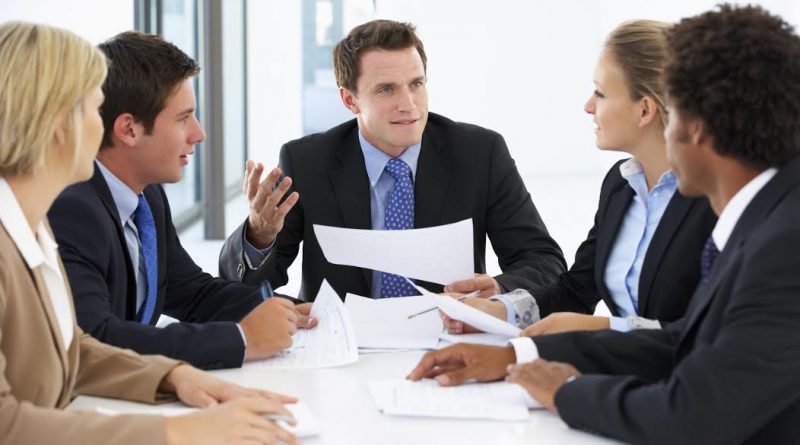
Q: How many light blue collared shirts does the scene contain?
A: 3